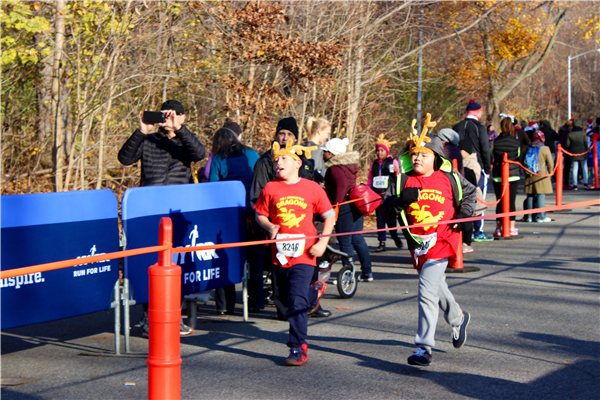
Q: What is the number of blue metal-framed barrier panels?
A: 2